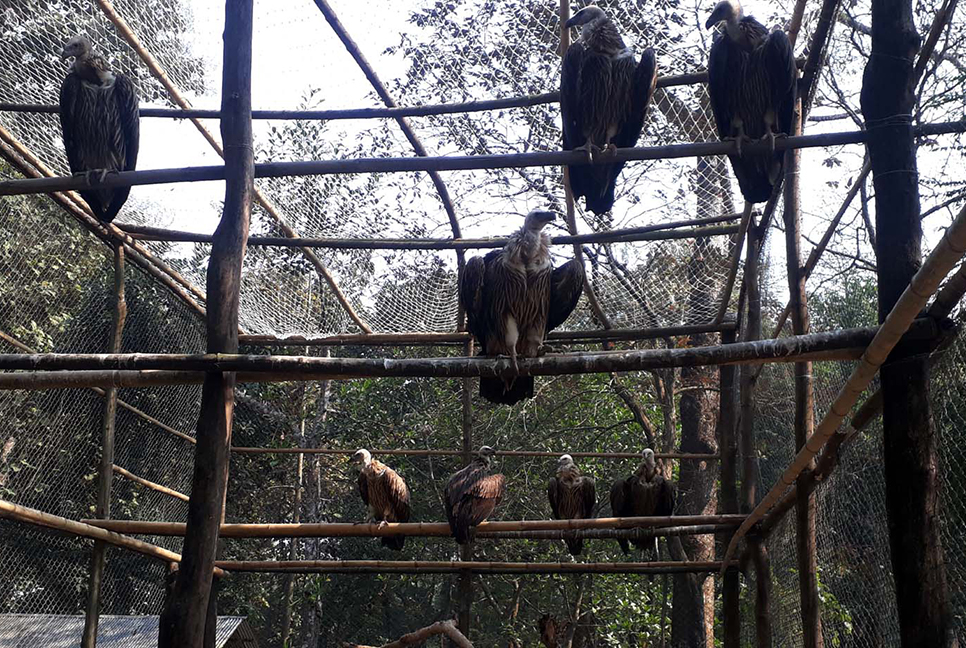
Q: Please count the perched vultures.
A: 8